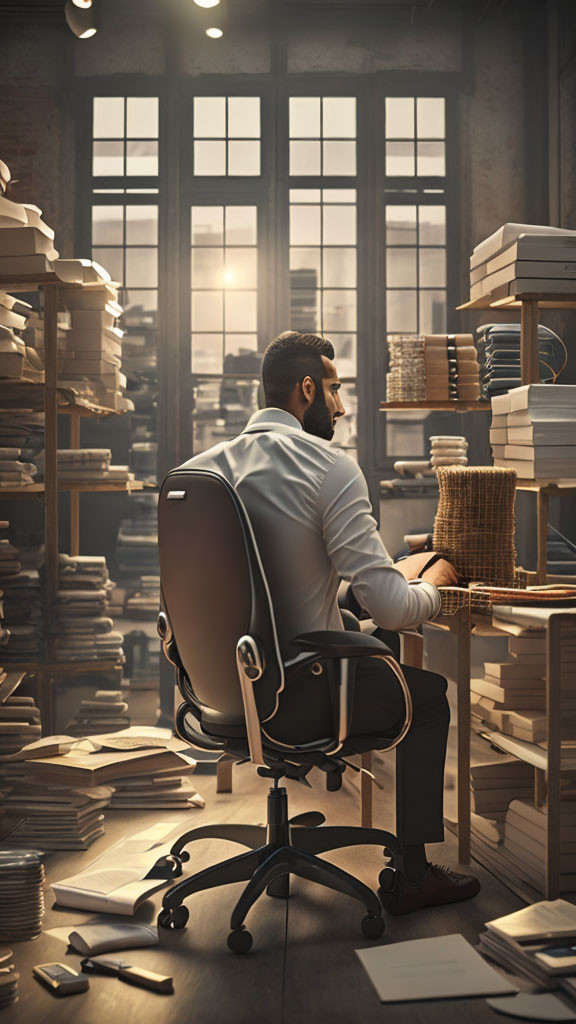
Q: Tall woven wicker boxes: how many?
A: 1